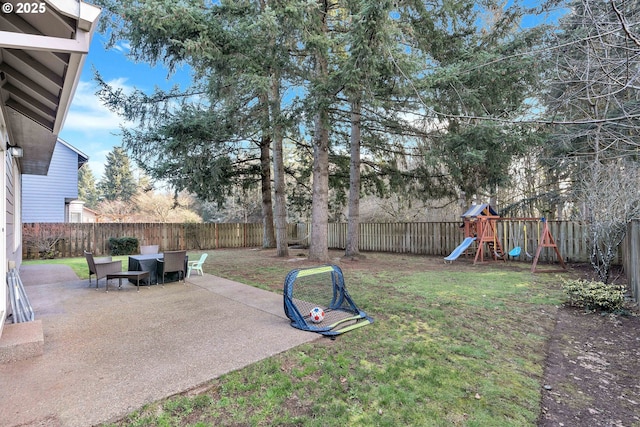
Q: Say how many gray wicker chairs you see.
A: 3